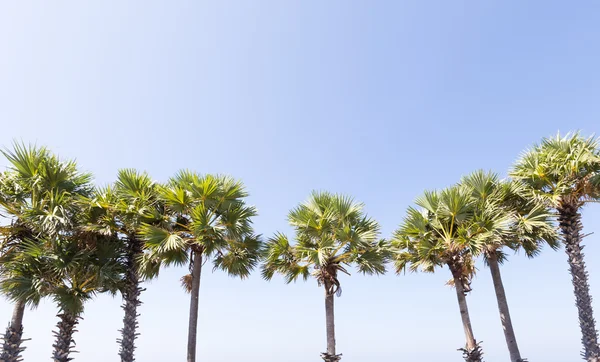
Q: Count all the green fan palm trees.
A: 8